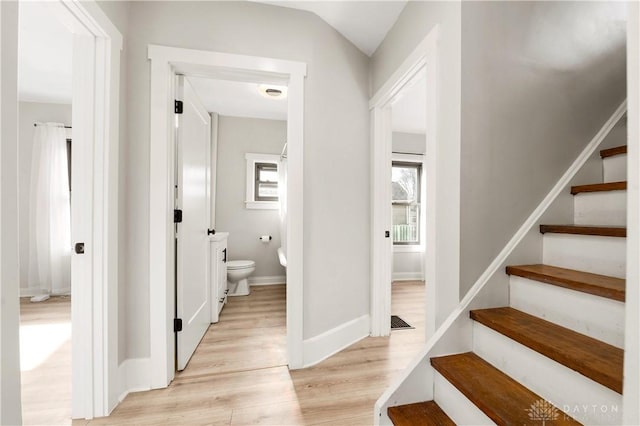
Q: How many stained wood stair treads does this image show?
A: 7